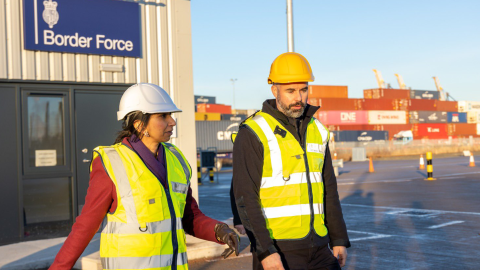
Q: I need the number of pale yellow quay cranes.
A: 3